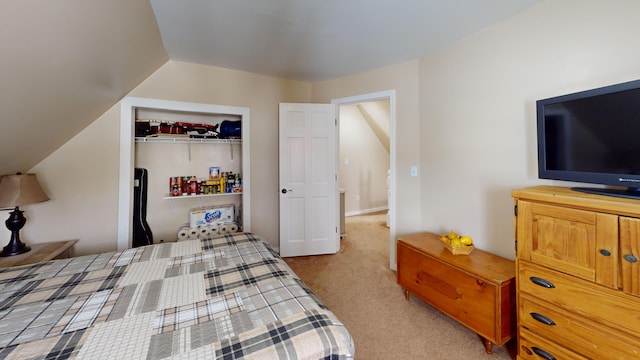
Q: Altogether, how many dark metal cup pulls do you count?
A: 3